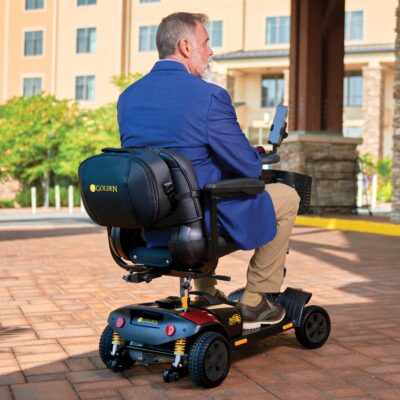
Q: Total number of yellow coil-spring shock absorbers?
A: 2